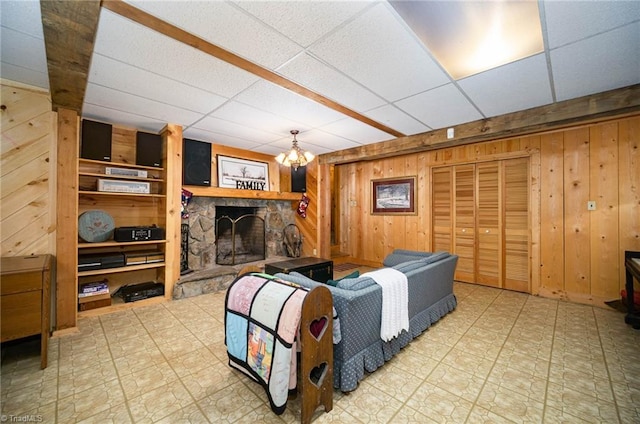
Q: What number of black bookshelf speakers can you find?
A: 4